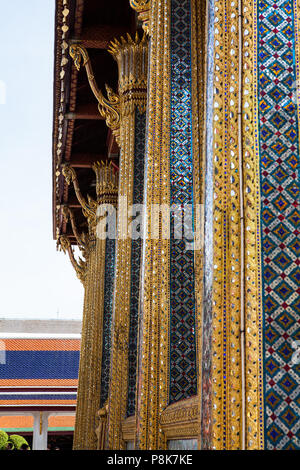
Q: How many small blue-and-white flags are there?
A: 0